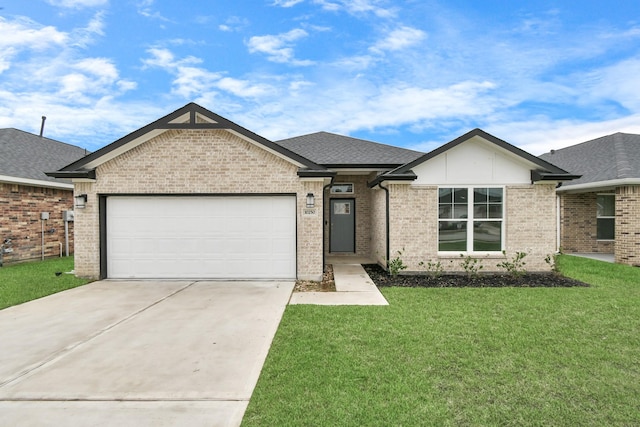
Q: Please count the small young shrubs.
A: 5